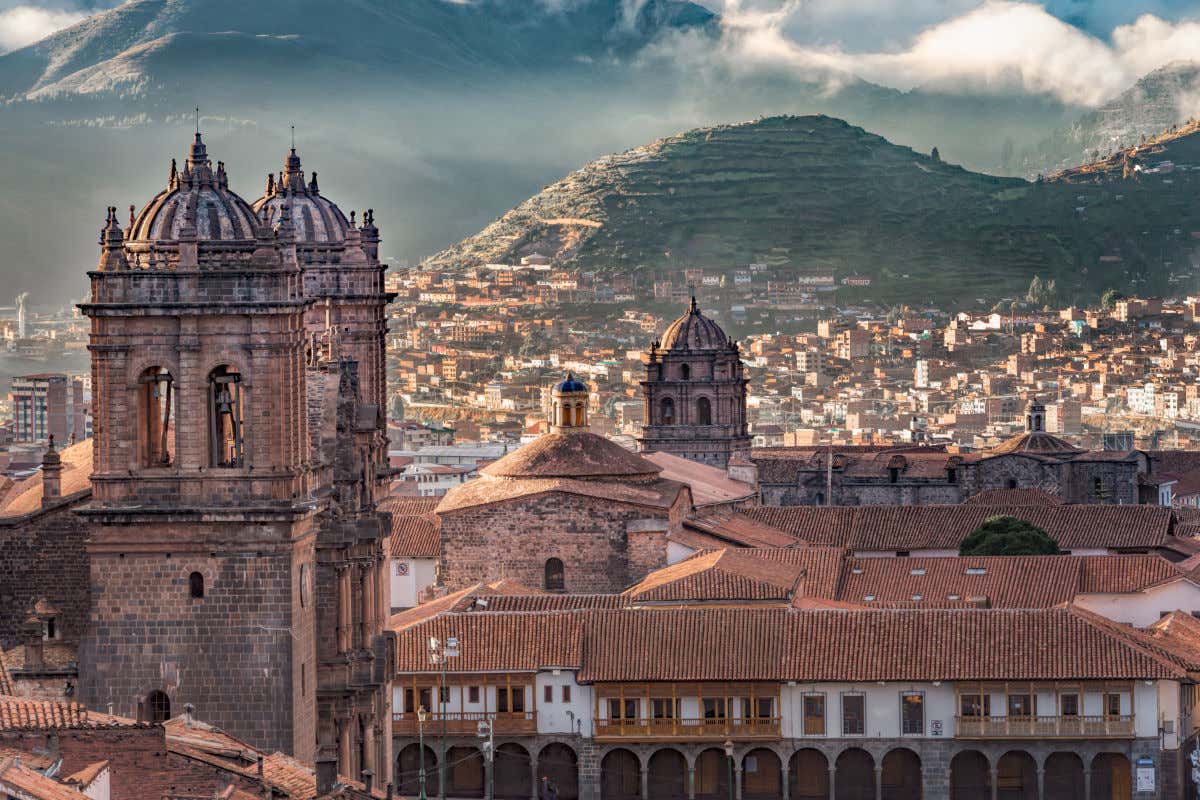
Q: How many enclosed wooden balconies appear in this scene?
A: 3